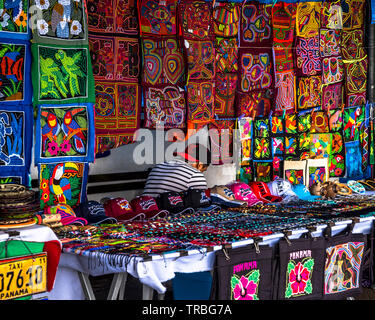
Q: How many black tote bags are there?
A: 3